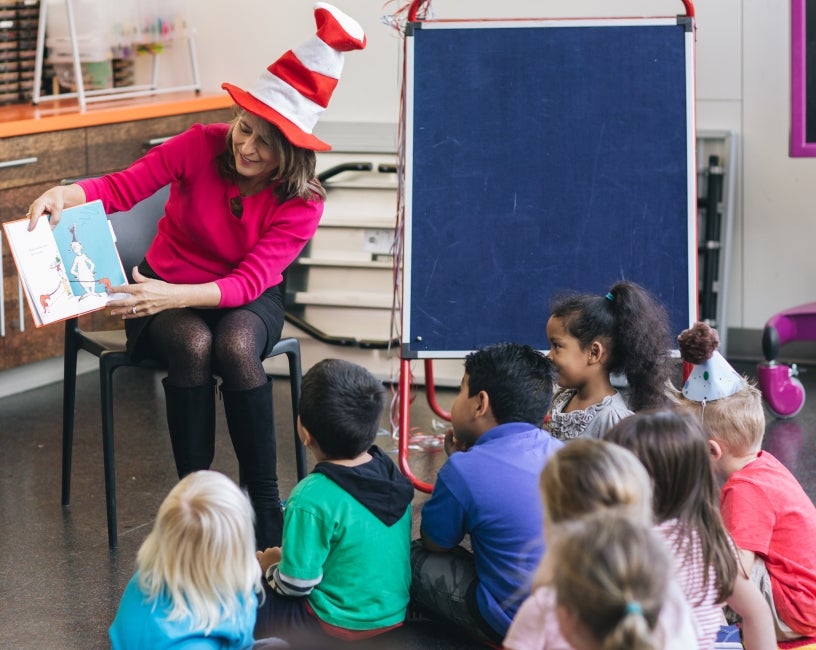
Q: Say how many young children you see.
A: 8